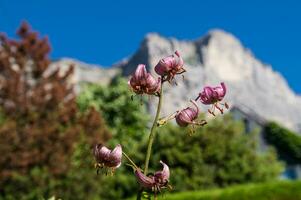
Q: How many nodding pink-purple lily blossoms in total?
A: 6